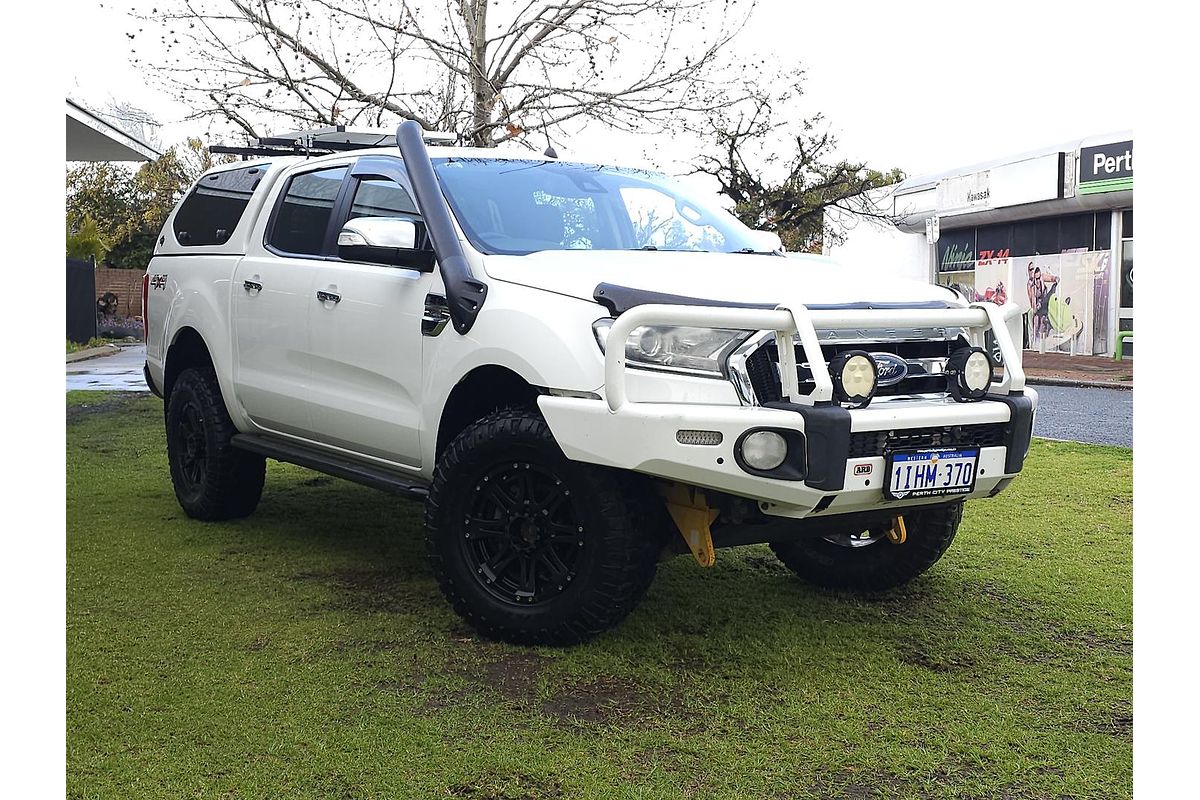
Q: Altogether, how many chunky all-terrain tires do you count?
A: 3